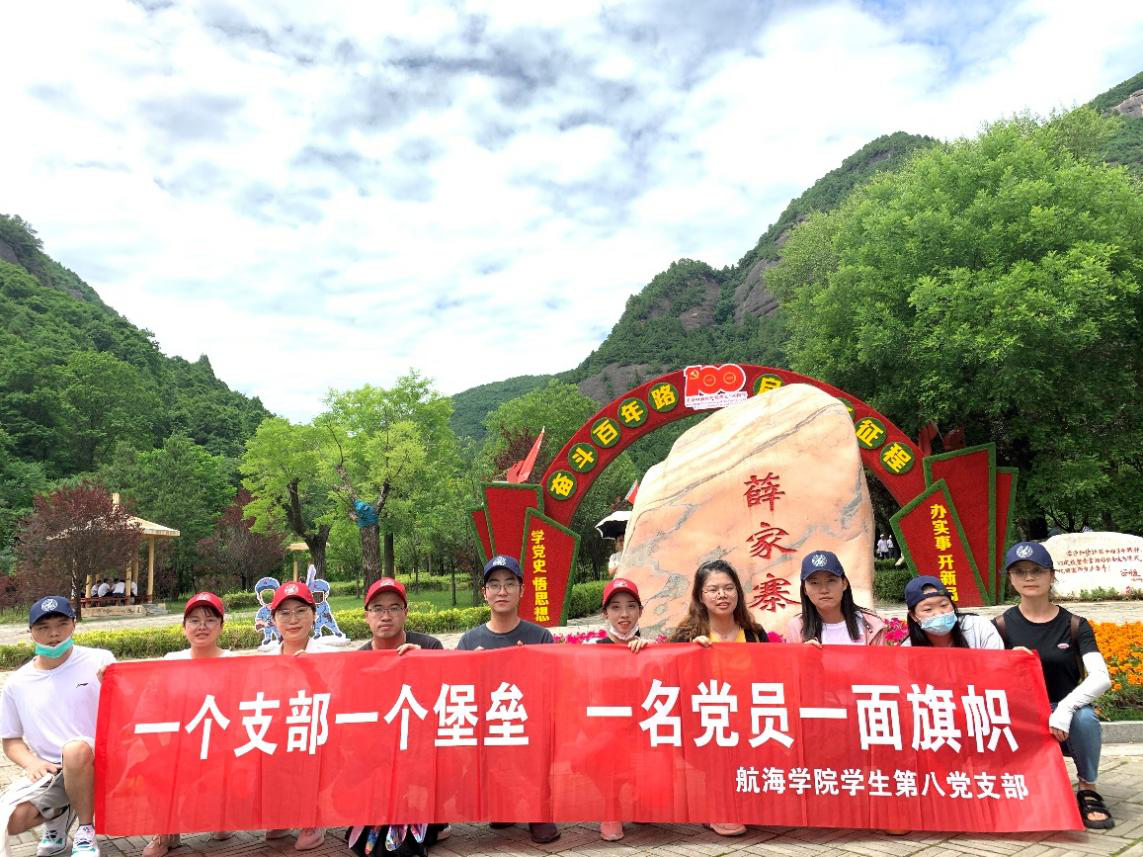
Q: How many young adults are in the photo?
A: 10